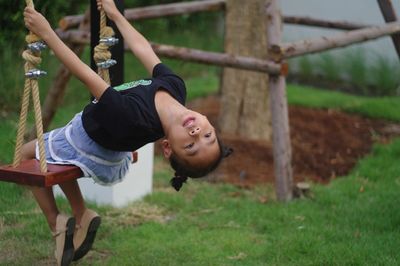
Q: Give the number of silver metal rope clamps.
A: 4